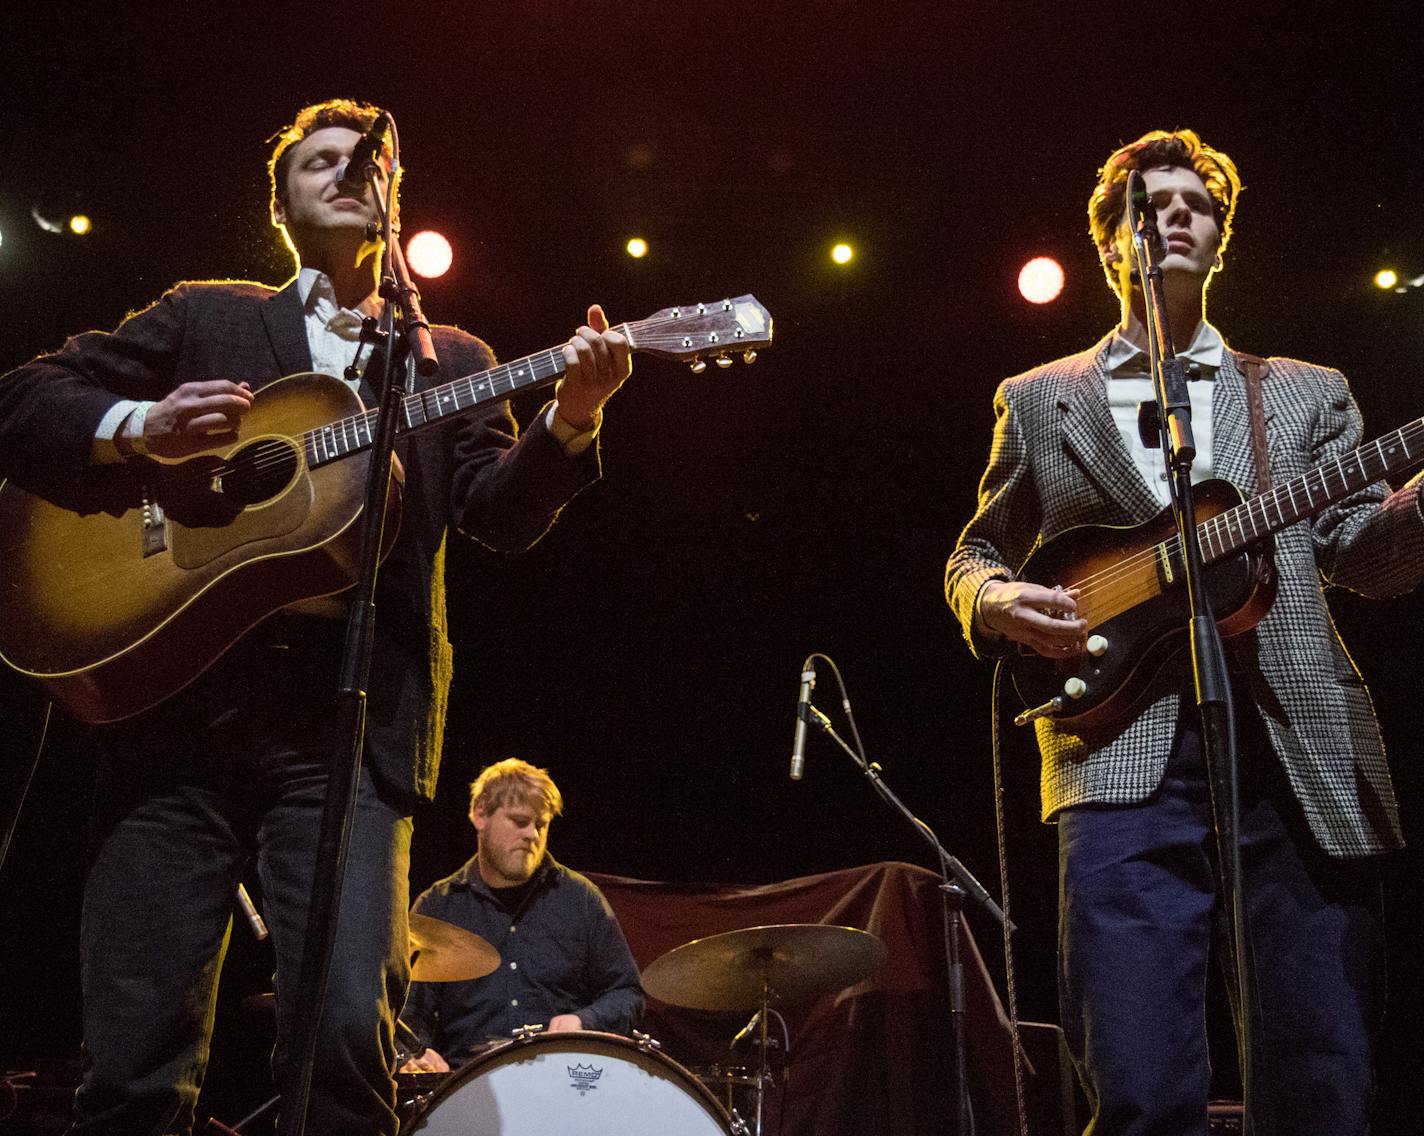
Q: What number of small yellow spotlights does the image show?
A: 4